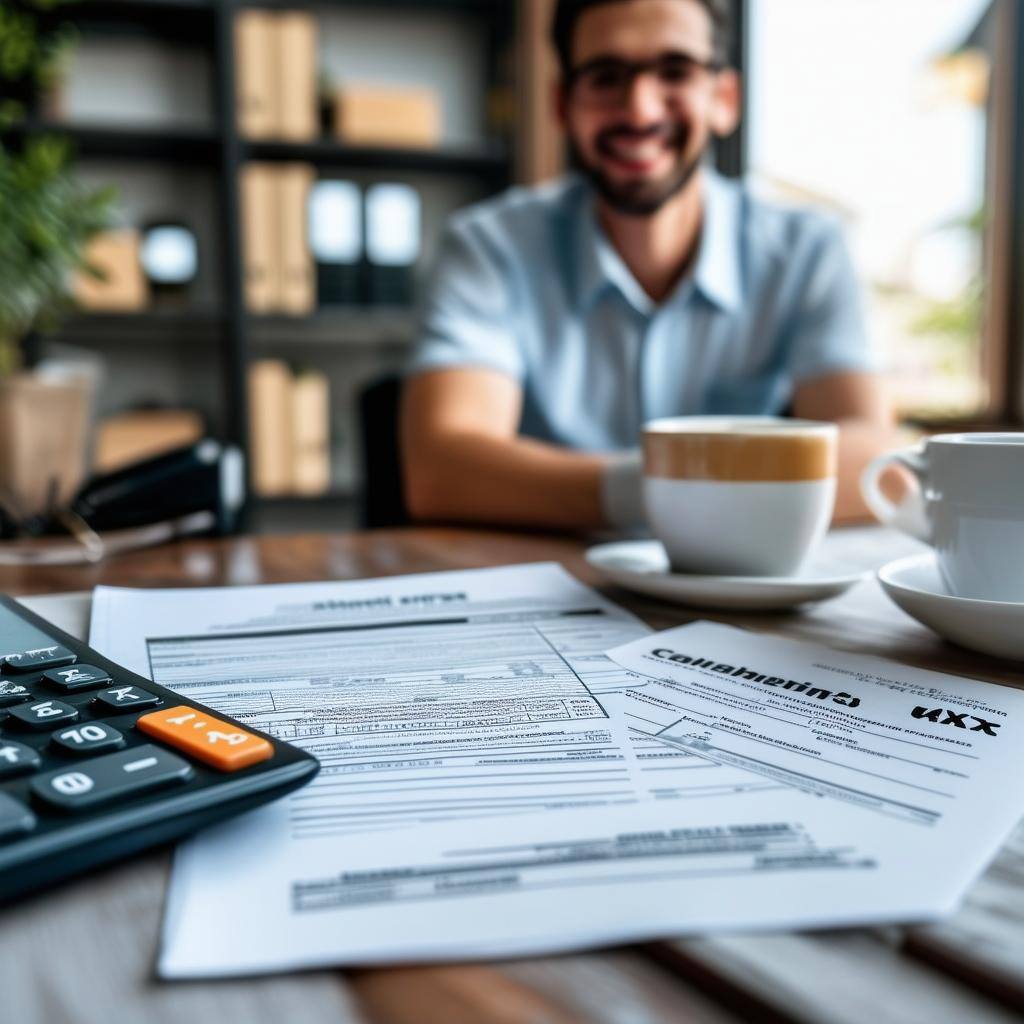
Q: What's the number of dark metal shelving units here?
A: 1